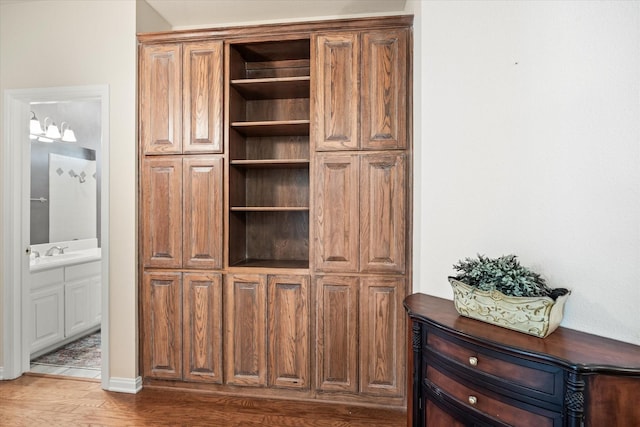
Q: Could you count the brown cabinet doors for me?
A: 14